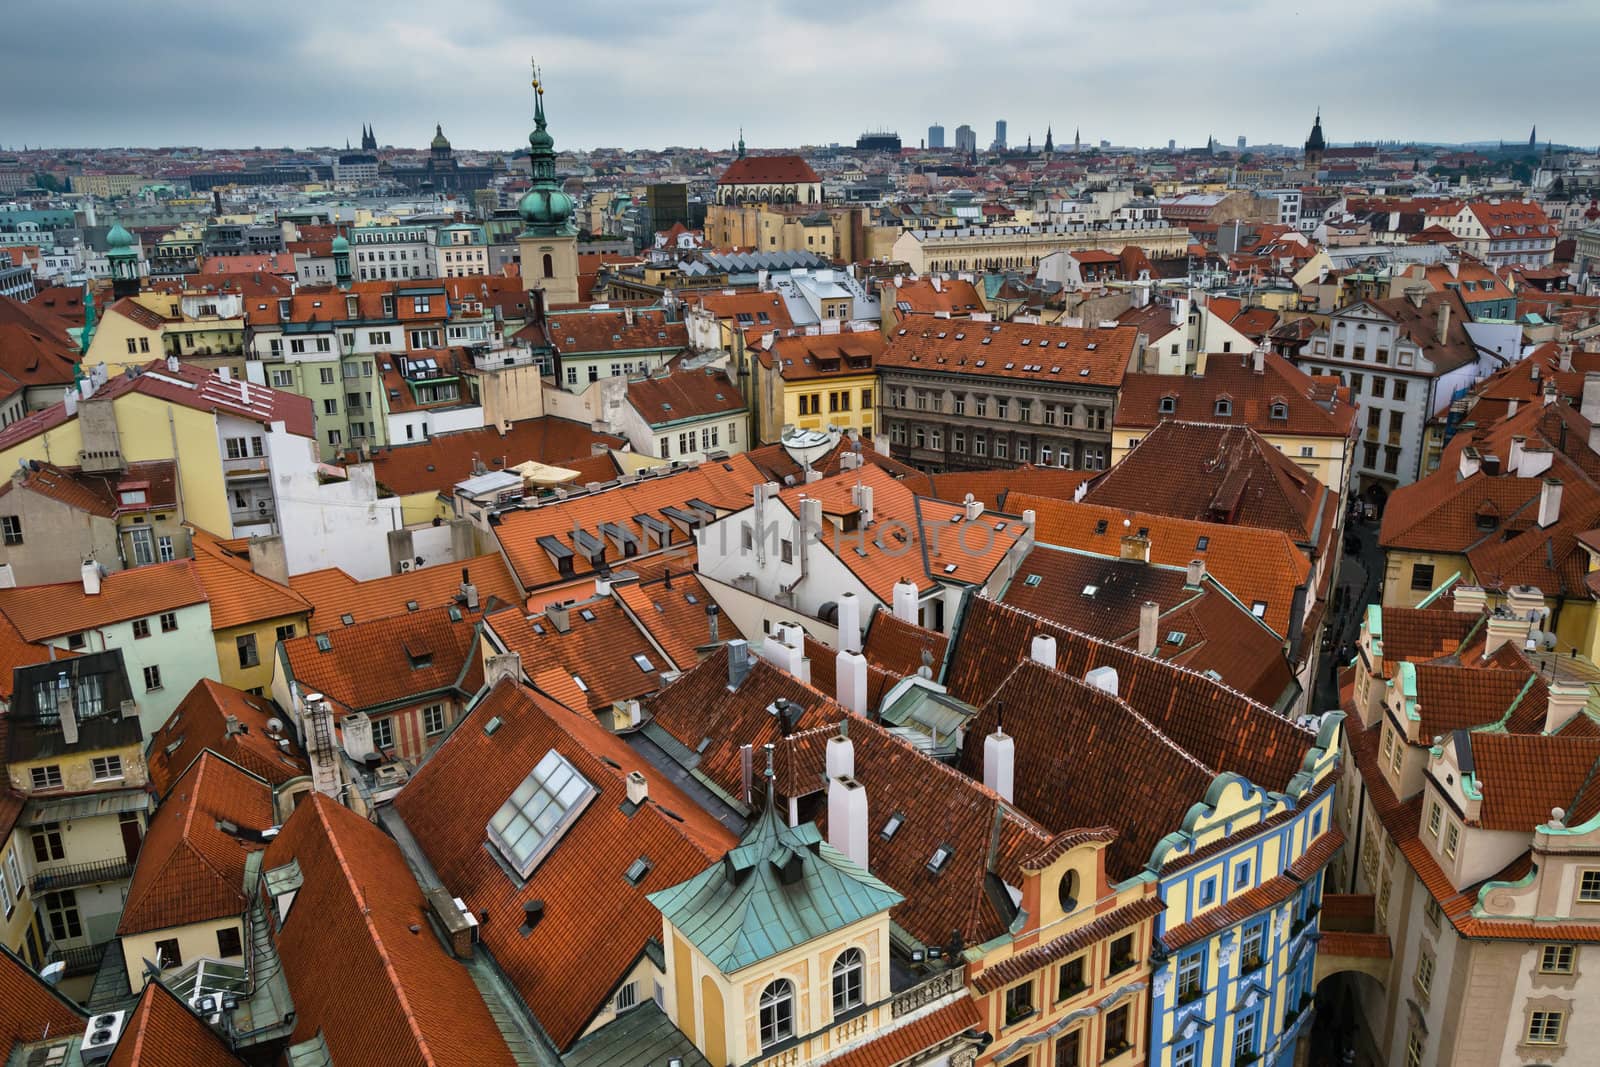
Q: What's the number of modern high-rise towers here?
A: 3